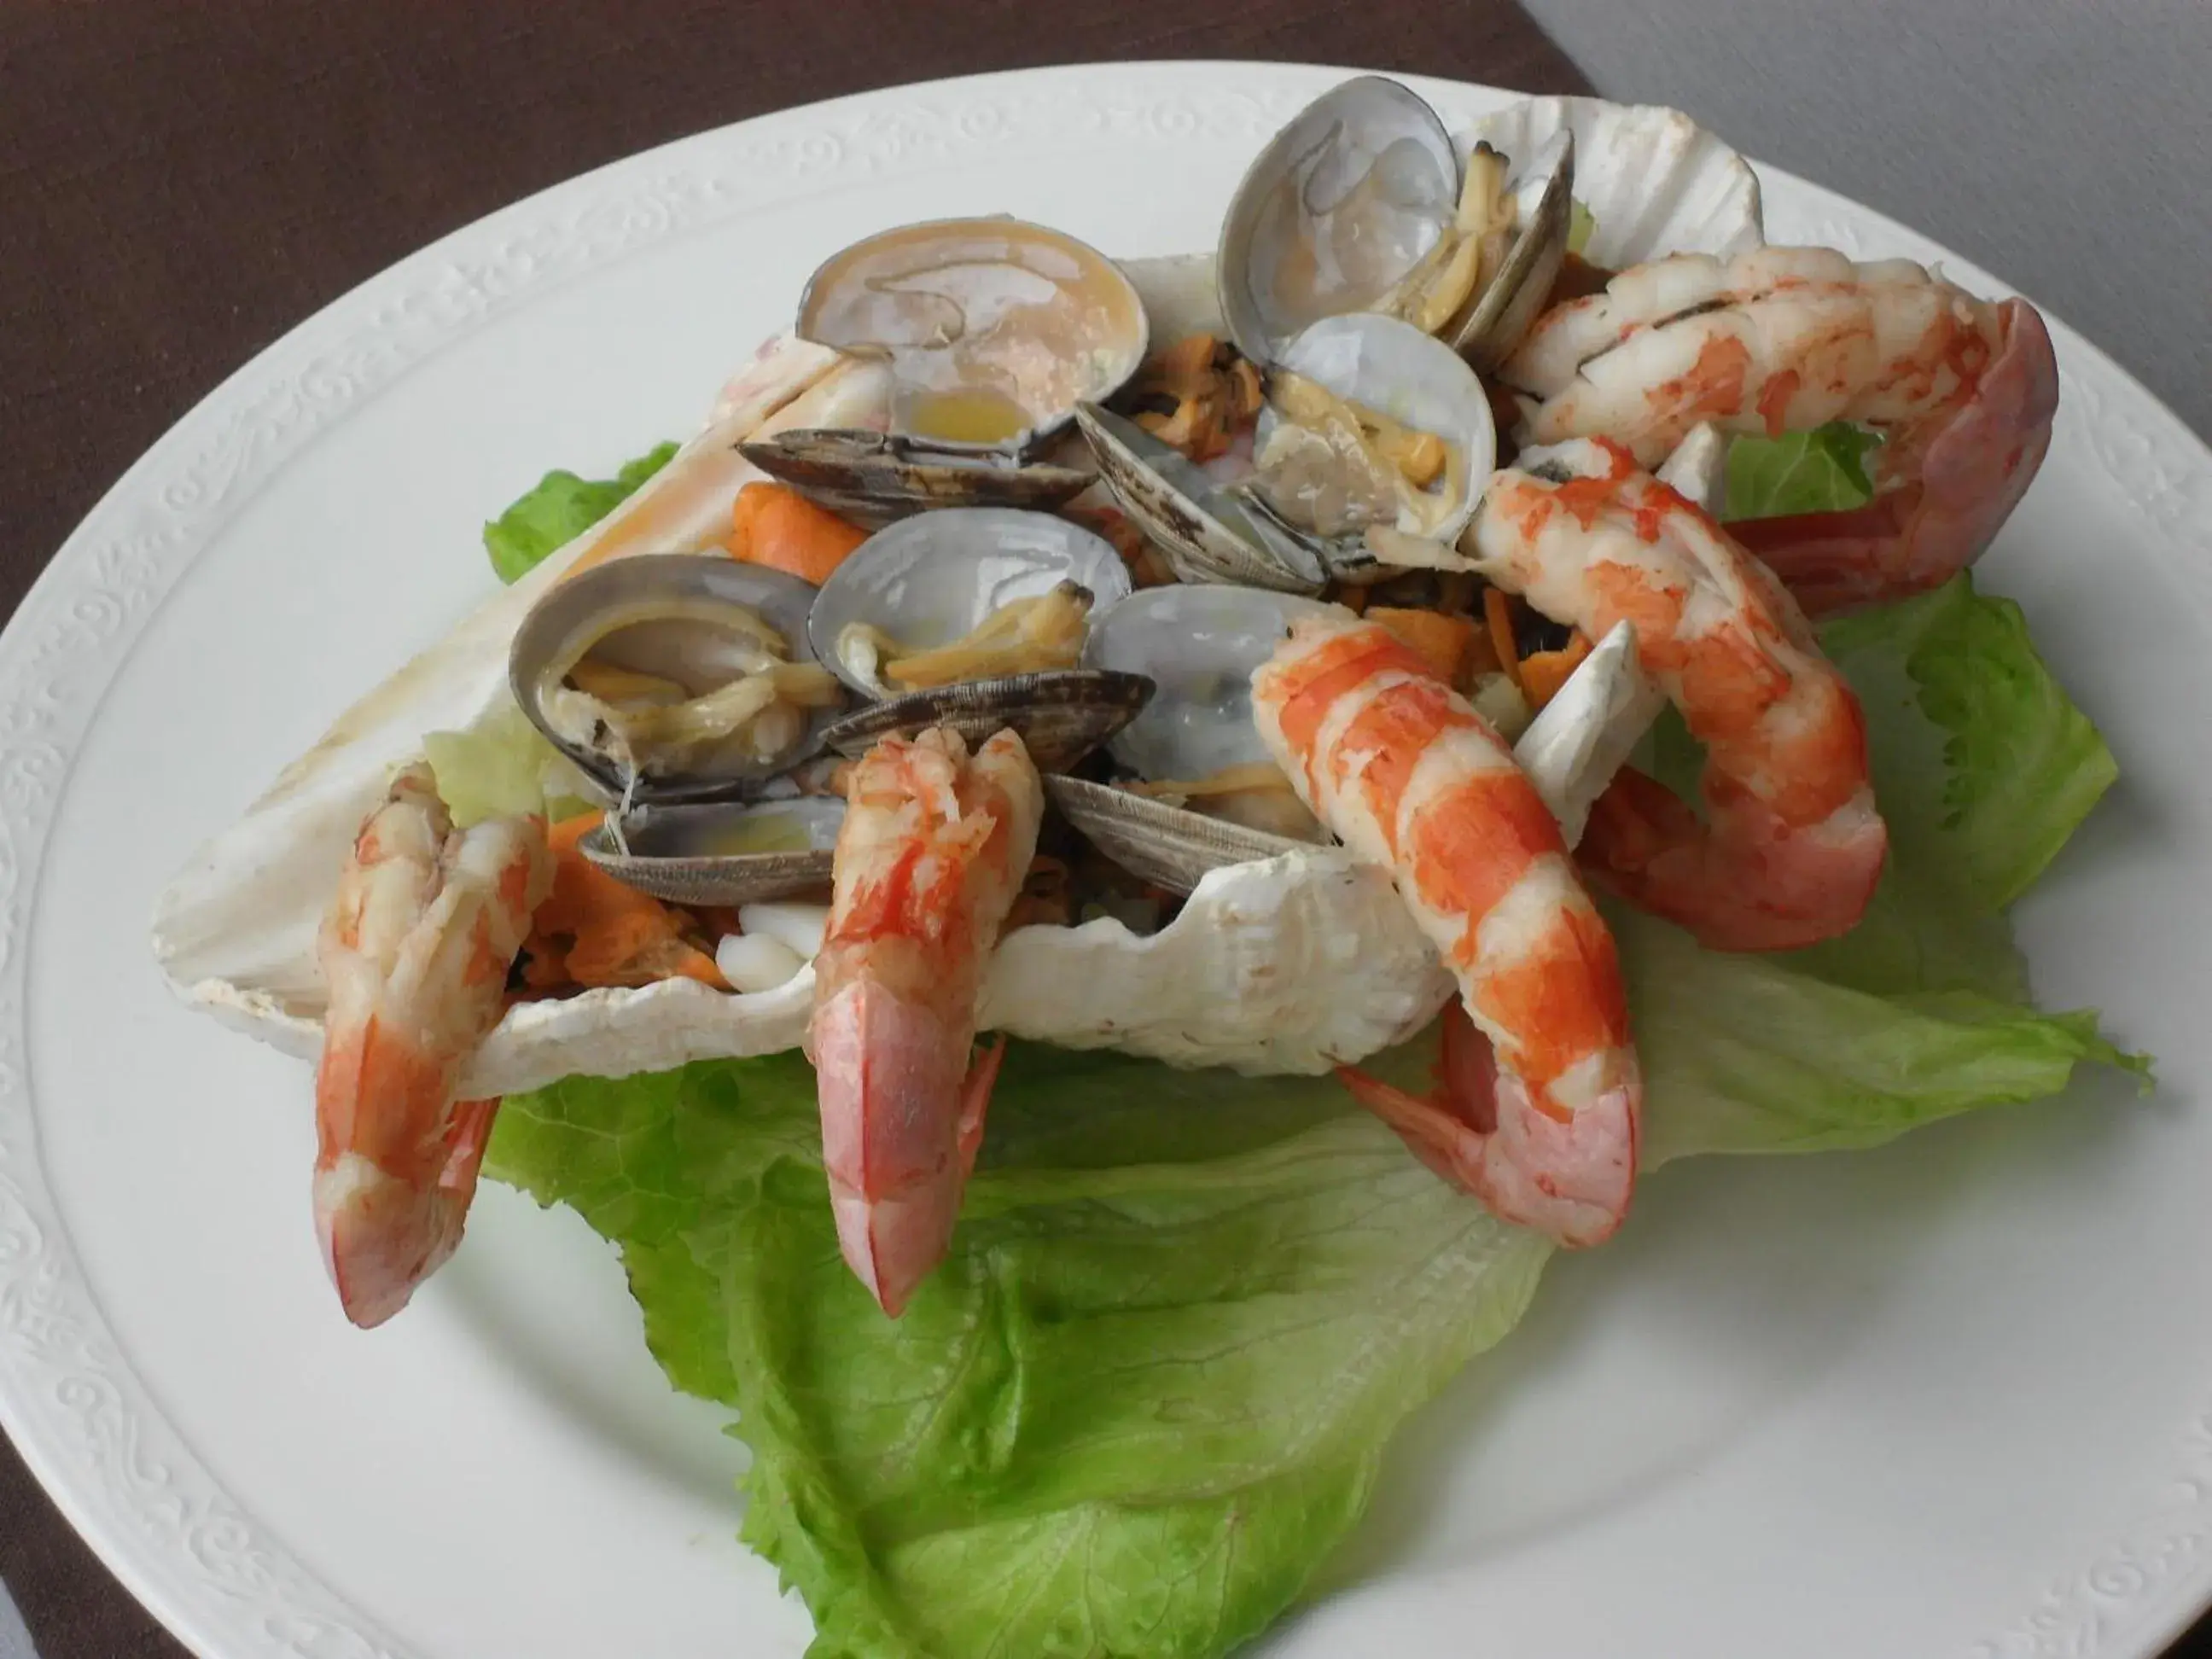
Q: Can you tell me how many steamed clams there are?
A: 6